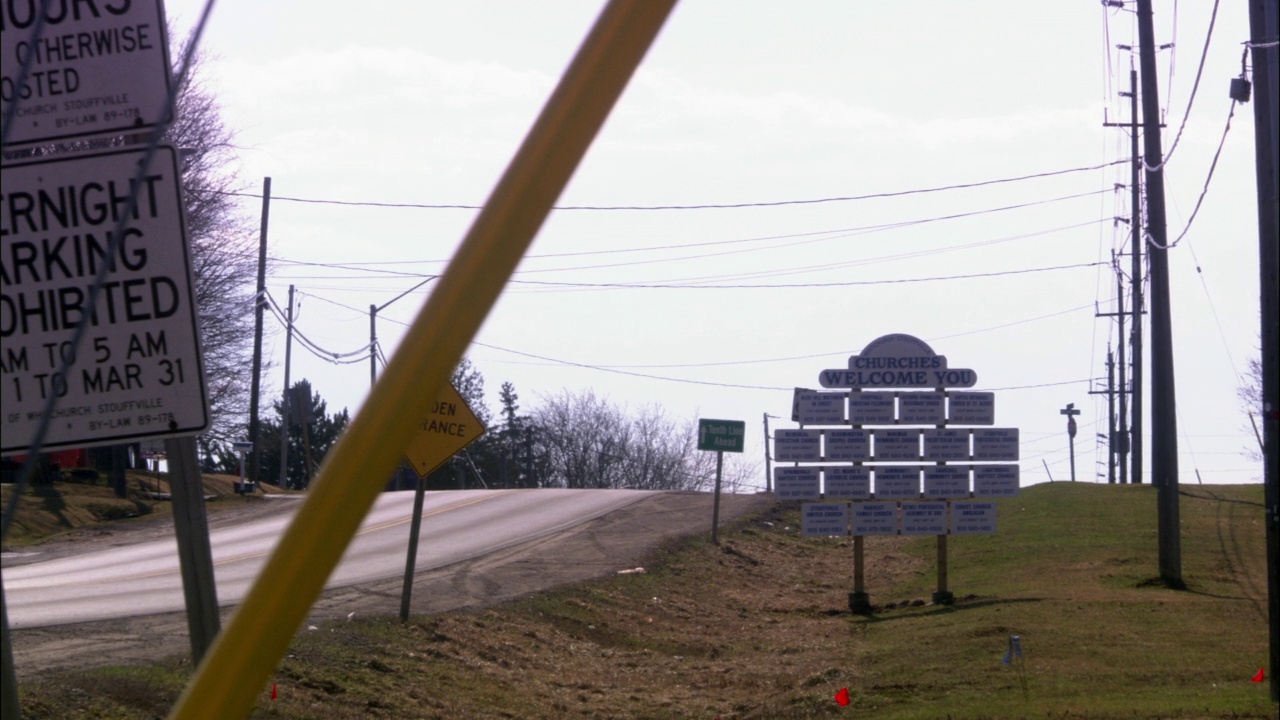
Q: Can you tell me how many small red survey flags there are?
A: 3